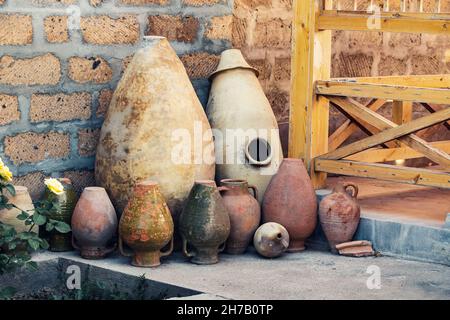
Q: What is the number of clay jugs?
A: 11